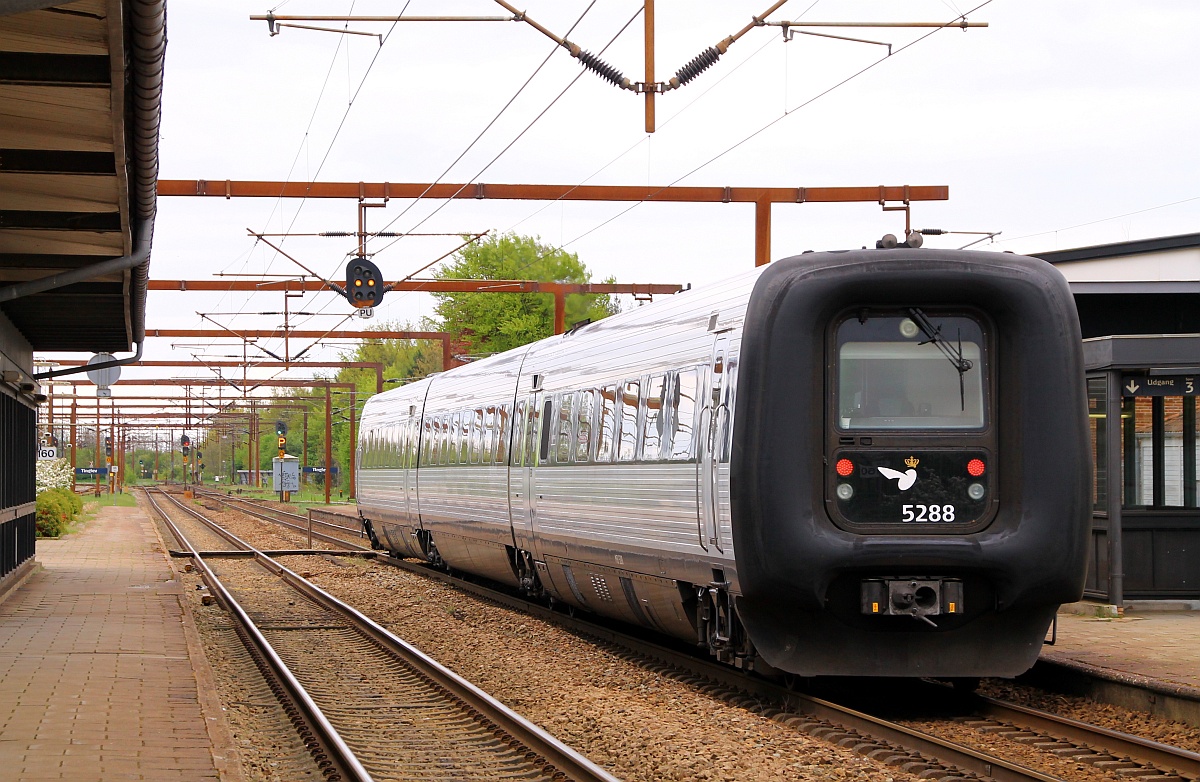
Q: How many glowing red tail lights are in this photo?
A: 2